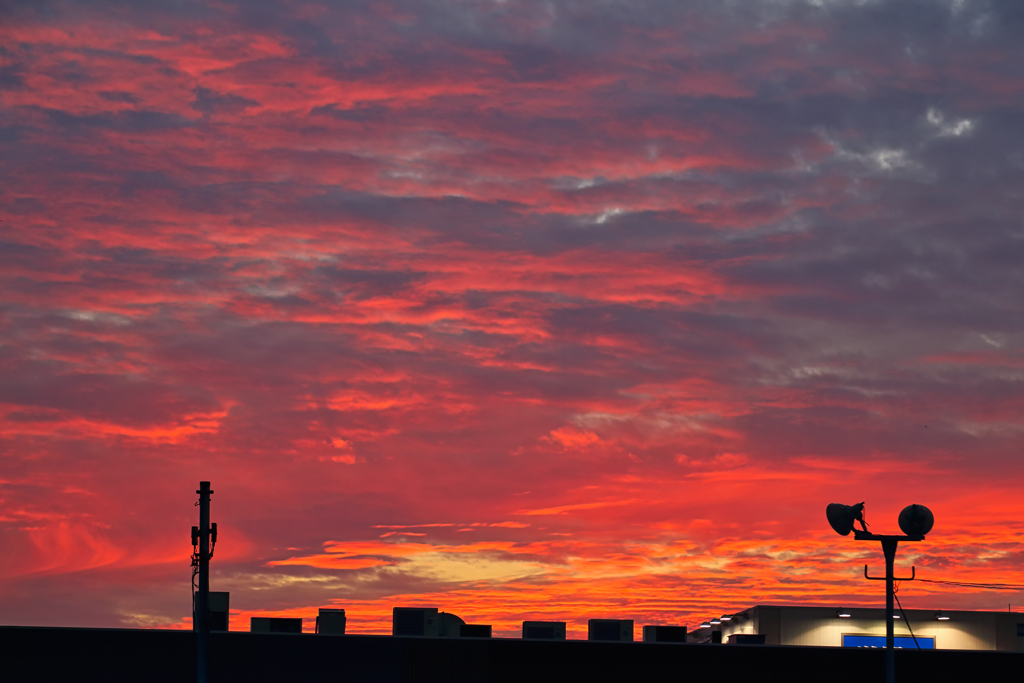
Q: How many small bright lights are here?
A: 6